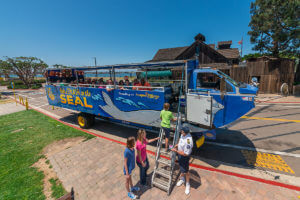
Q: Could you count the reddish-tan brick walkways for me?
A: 1